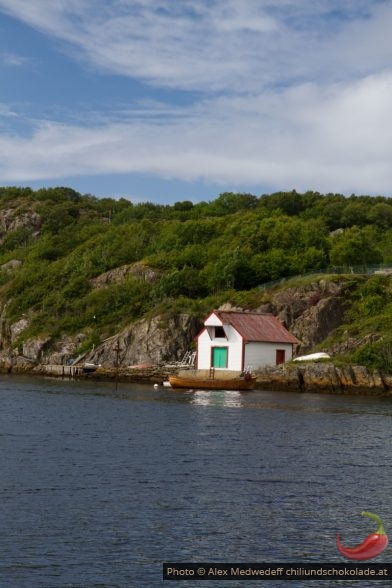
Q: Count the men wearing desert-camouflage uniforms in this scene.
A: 0